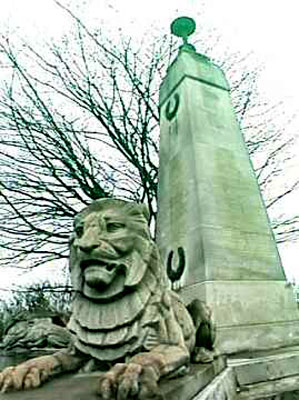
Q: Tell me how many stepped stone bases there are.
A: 1